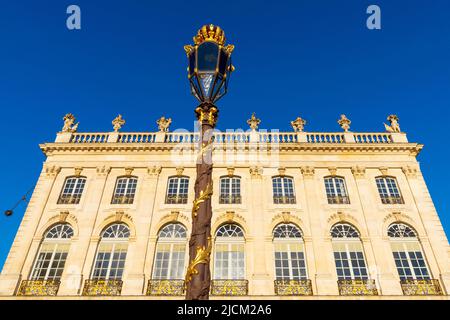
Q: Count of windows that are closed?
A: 14